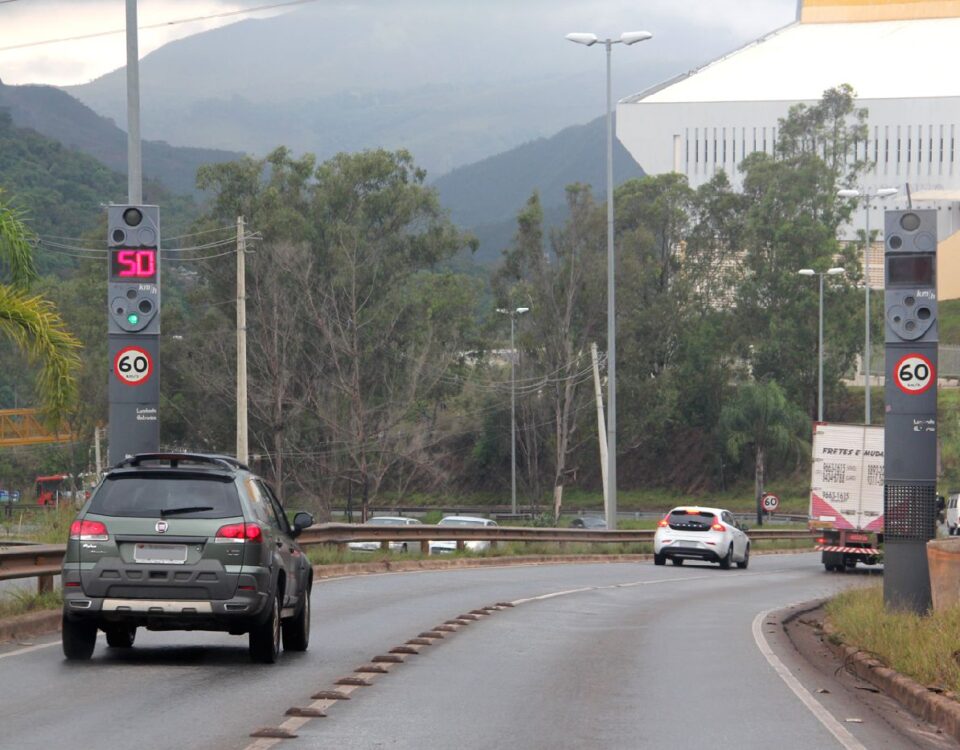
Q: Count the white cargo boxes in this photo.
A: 1